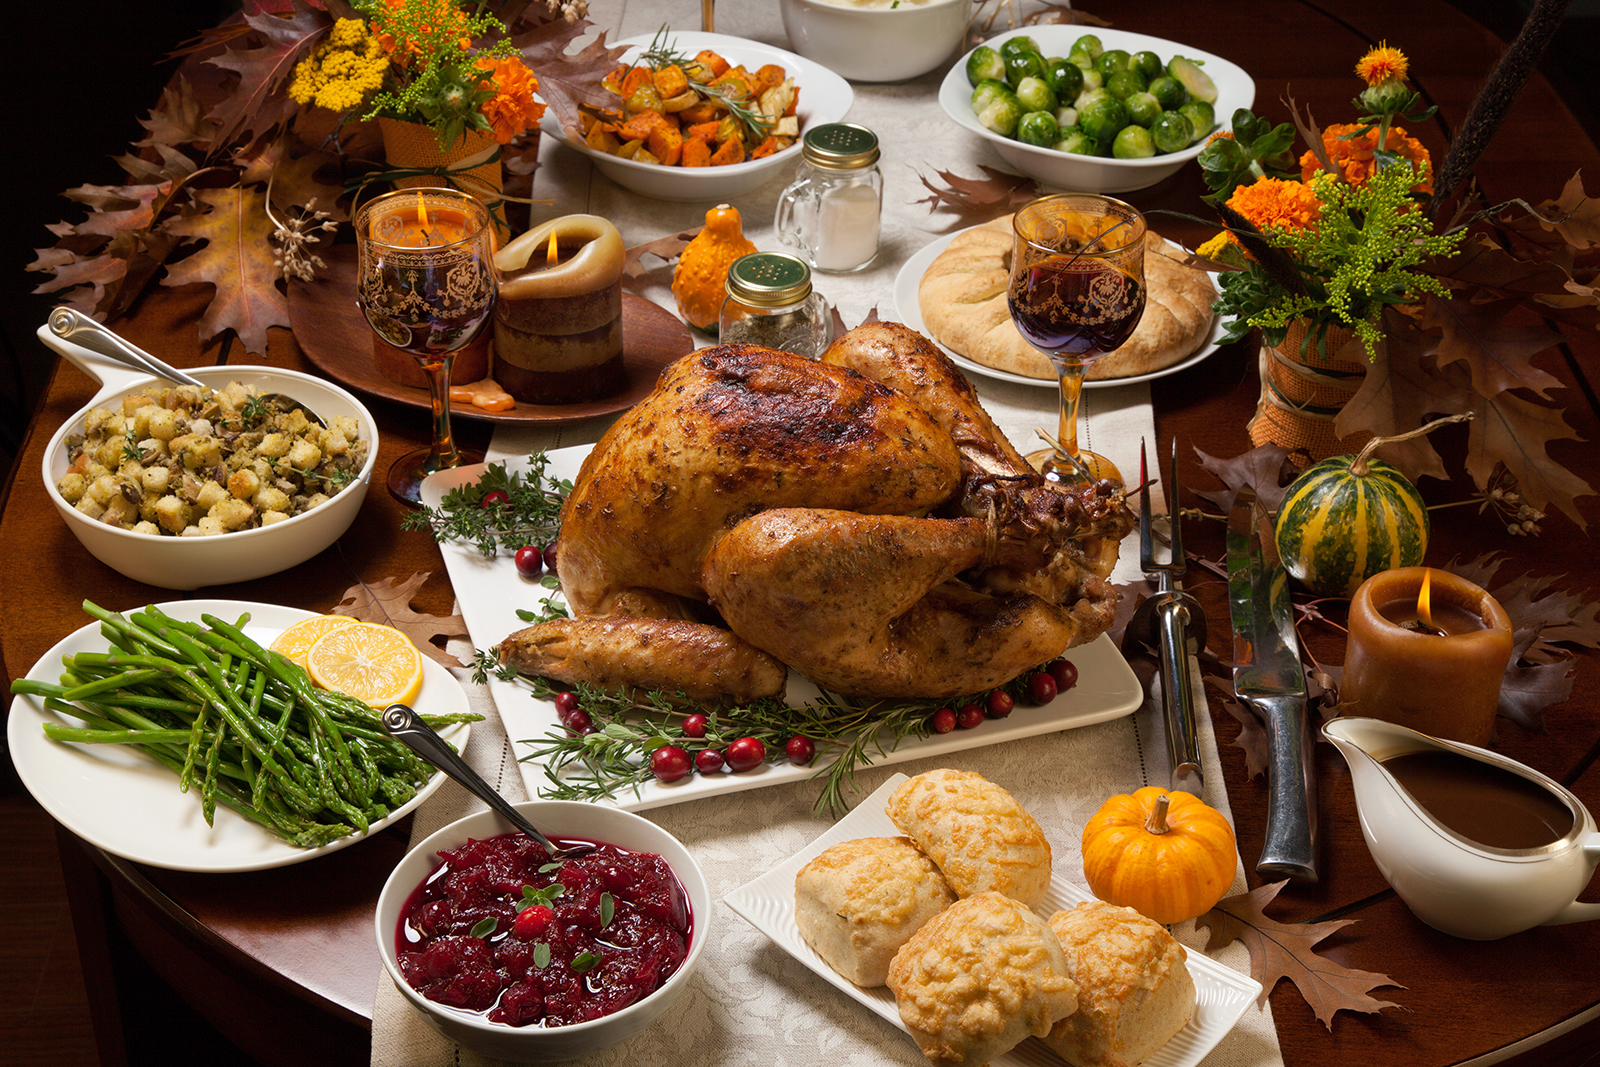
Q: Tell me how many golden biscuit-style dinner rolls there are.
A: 4